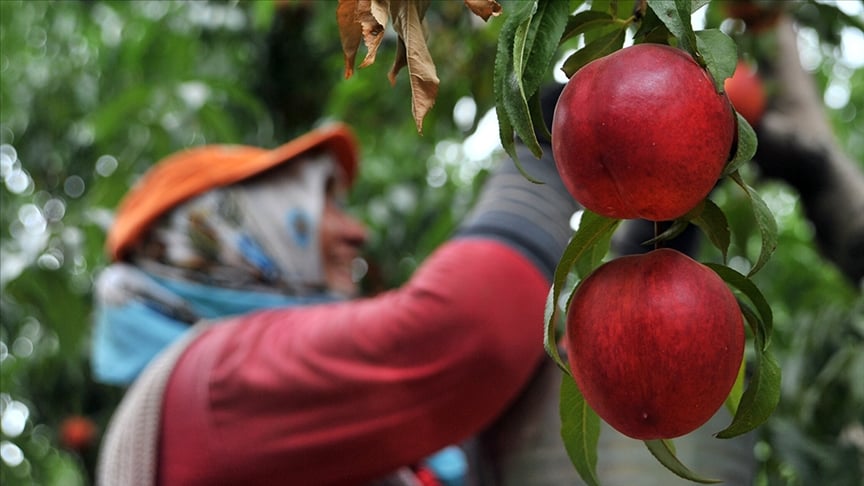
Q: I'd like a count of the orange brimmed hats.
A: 1